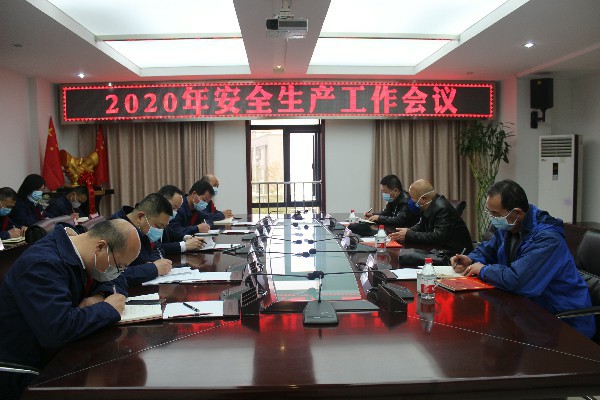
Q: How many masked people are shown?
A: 11